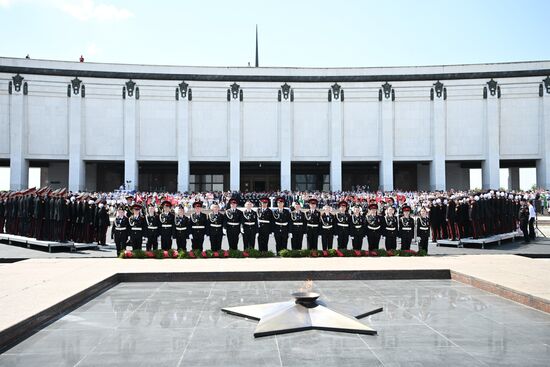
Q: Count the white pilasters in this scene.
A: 11